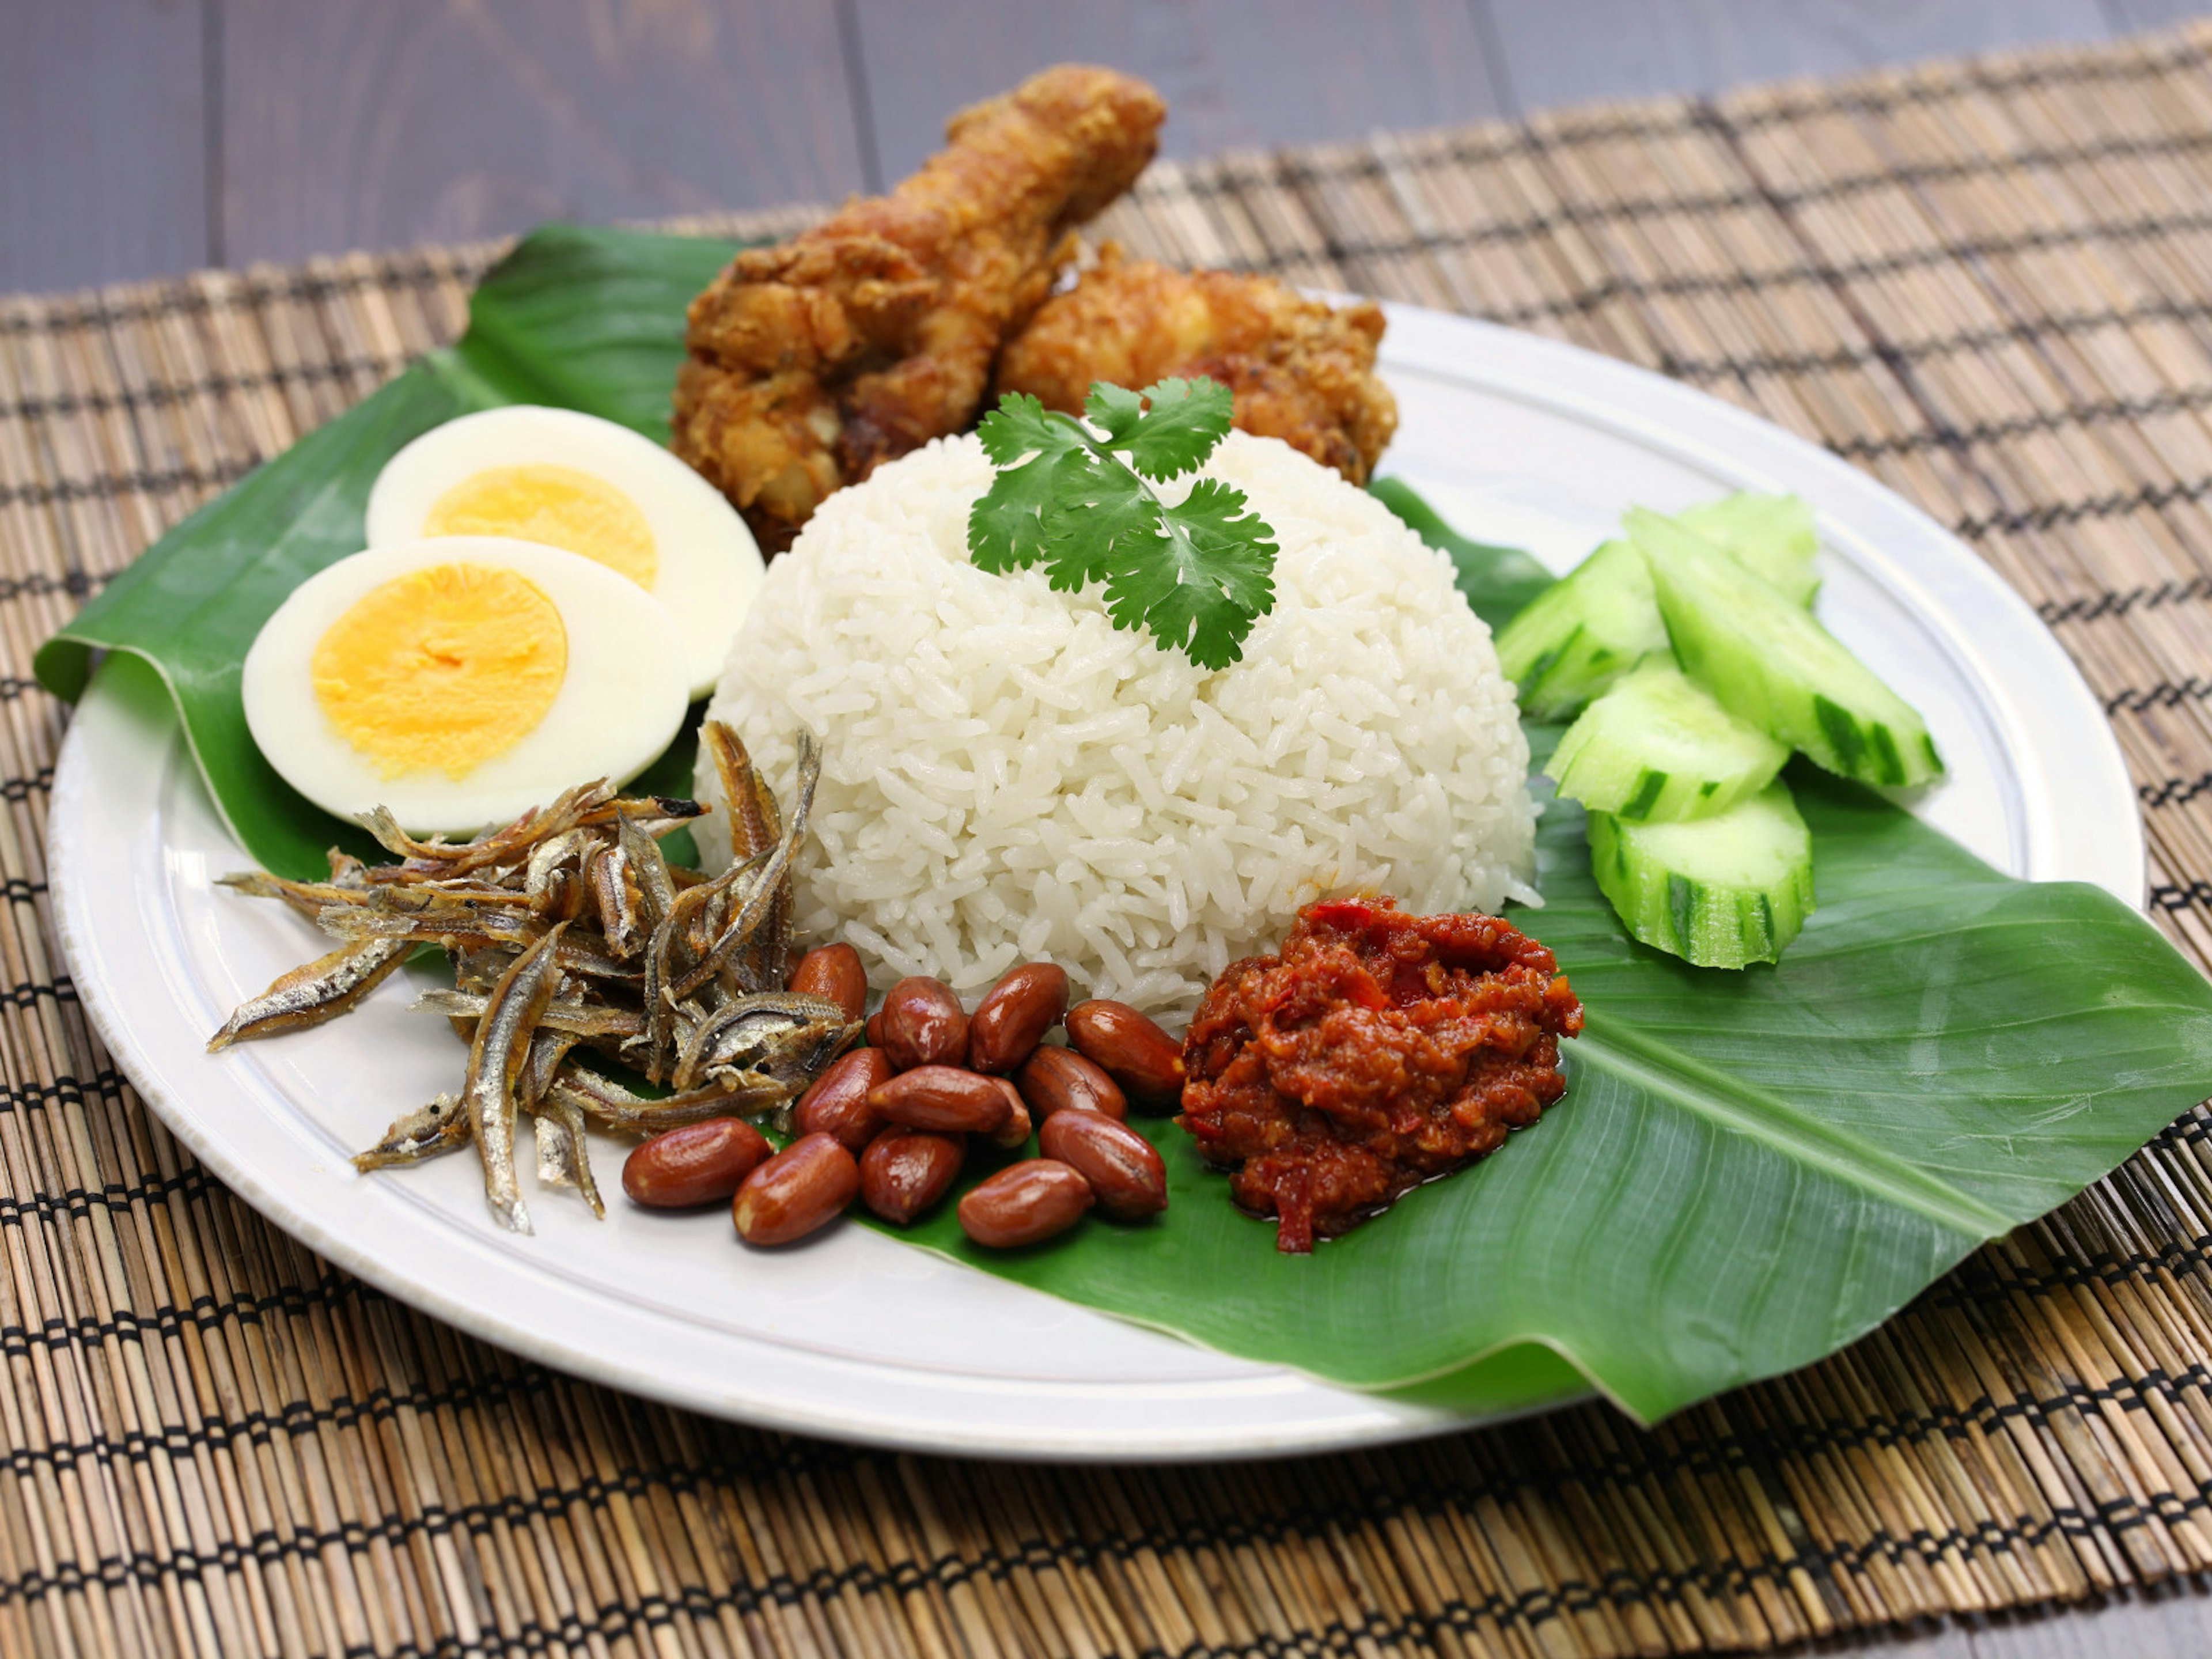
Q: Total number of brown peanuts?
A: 14